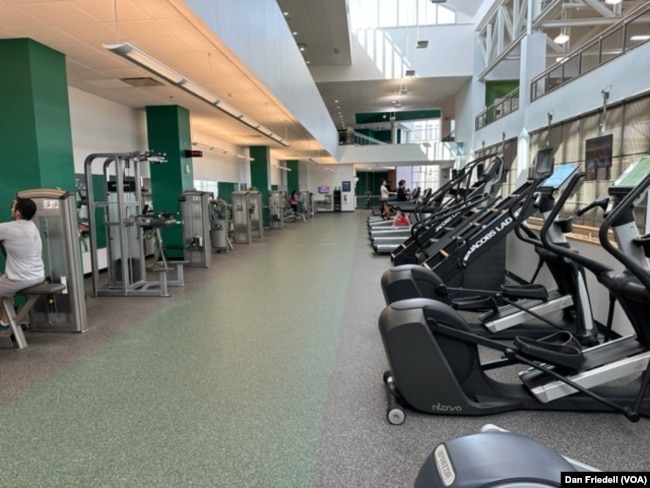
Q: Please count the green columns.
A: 4